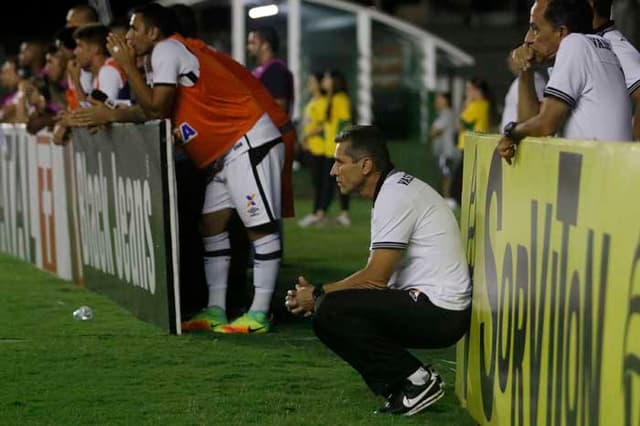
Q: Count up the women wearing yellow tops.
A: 3